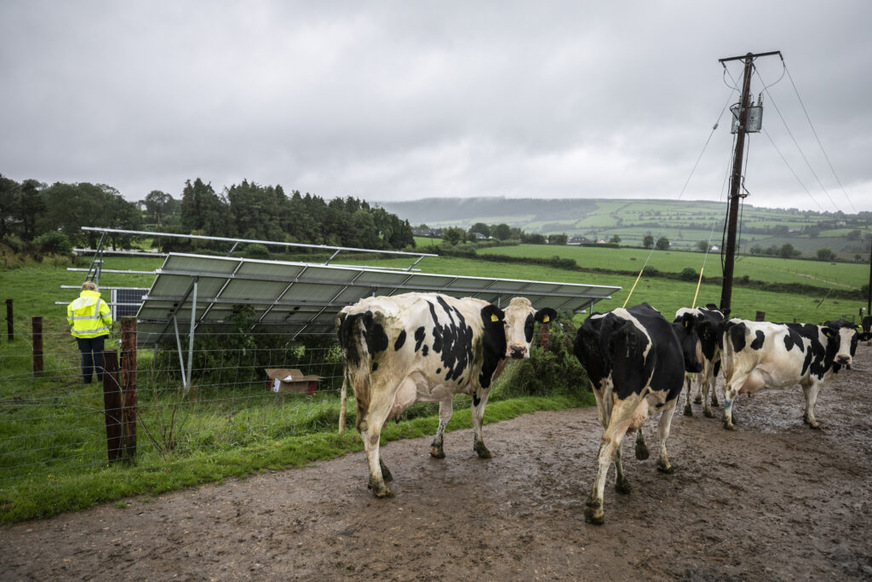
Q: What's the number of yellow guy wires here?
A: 2